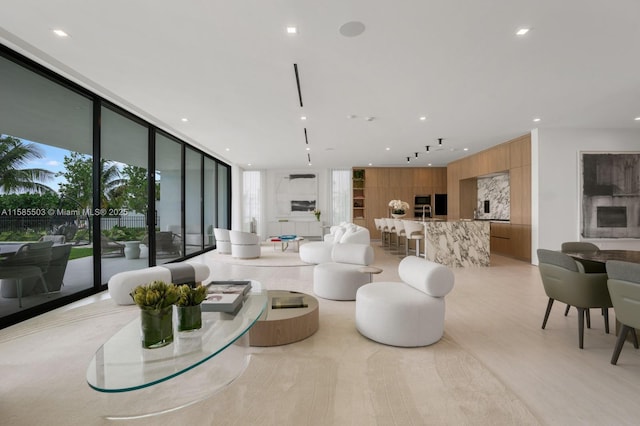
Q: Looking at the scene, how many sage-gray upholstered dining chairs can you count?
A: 3